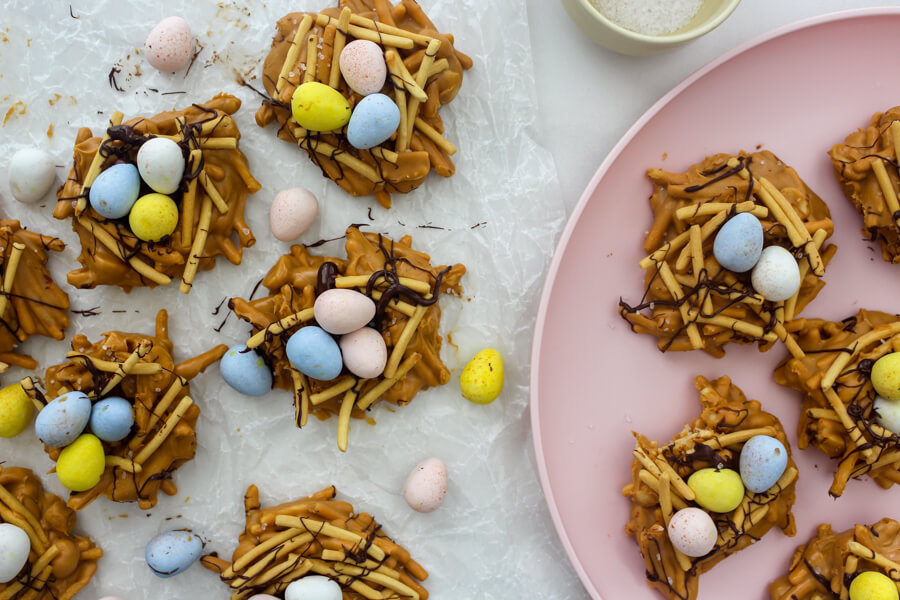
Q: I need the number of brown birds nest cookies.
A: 12